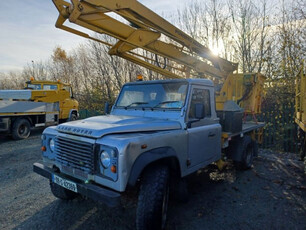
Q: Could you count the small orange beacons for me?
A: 3